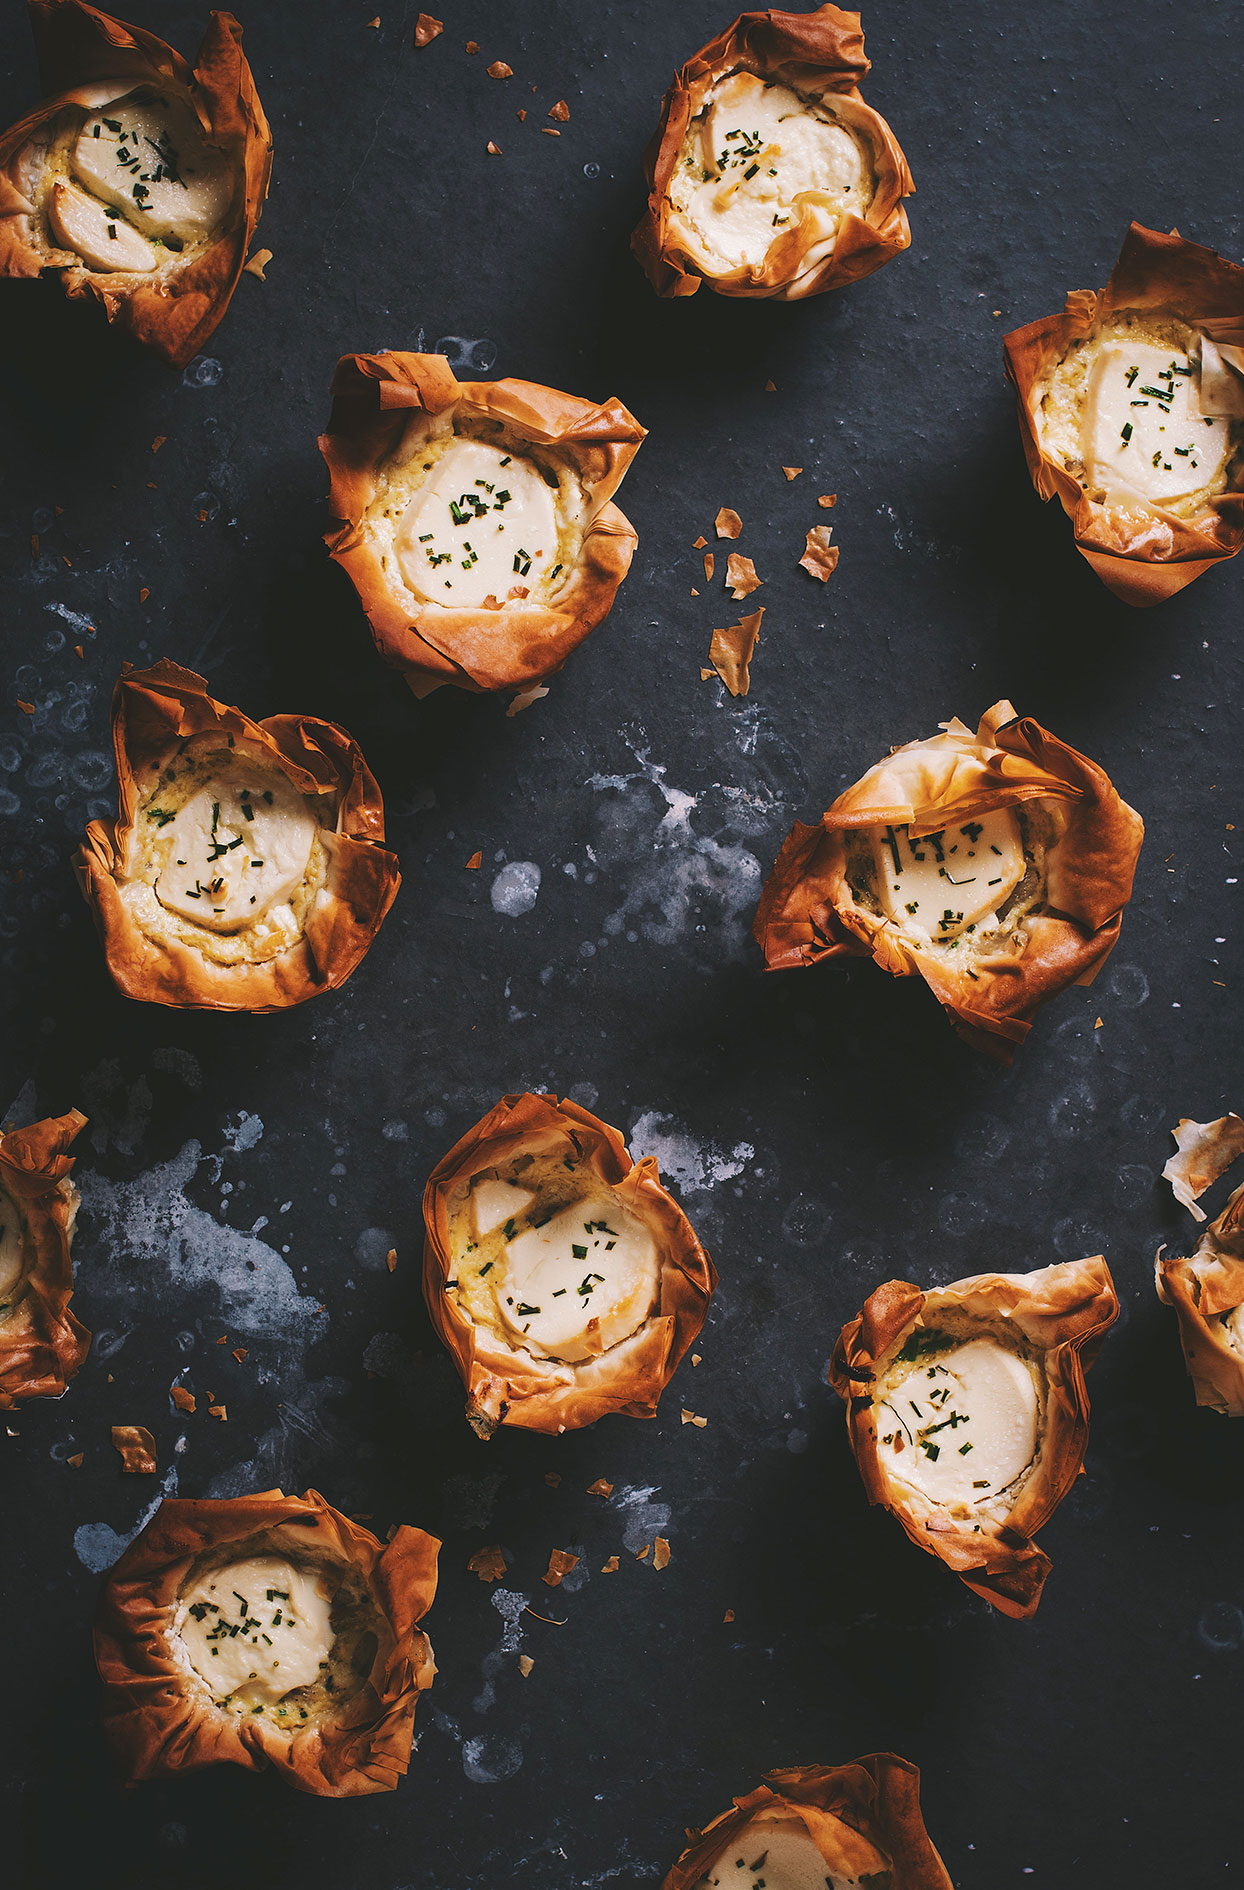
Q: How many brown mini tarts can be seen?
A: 12